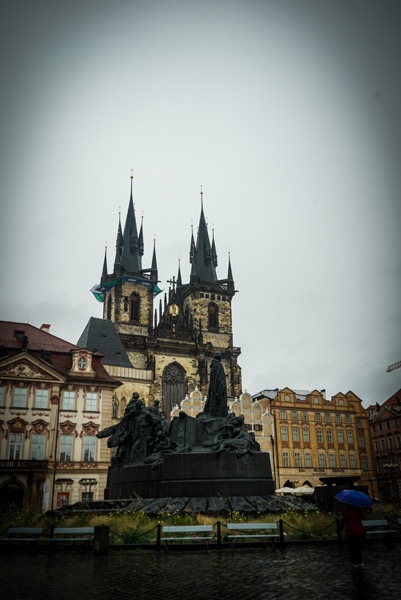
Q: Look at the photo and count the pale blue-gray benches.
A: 5